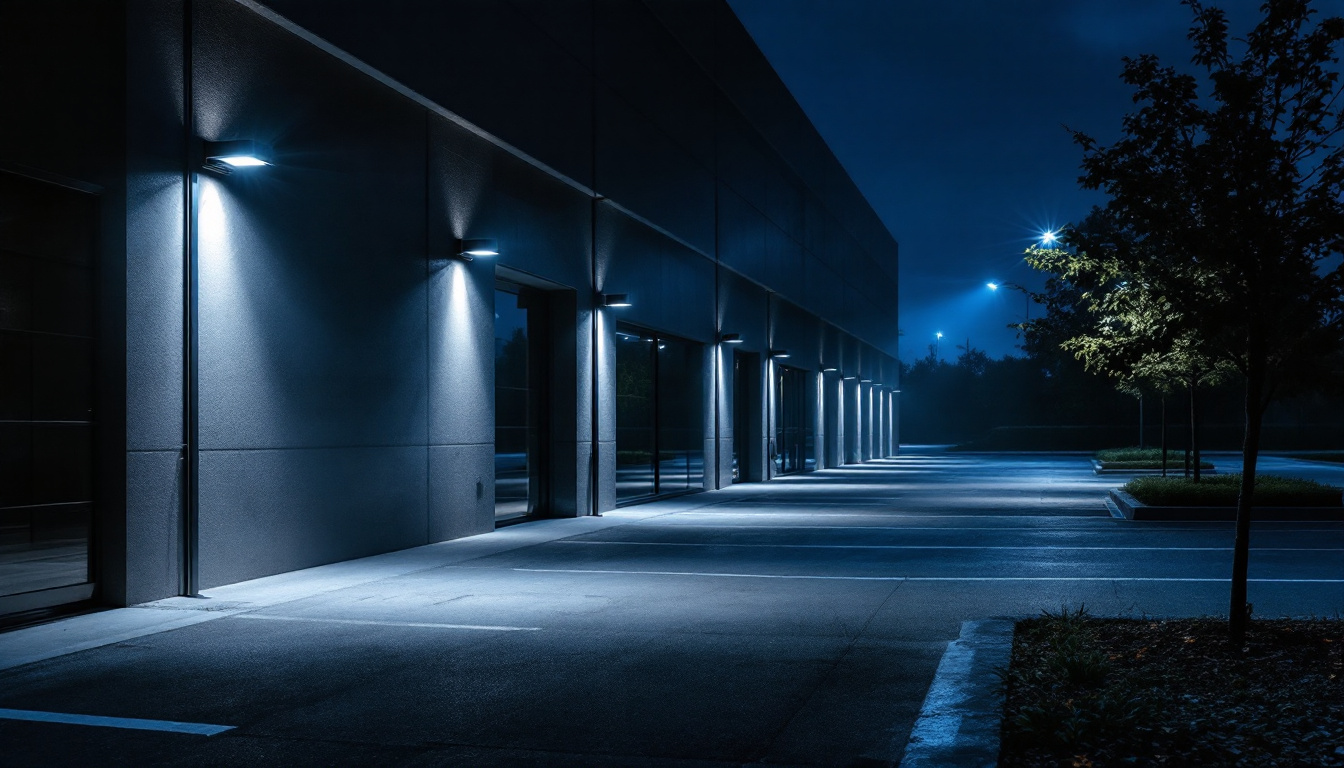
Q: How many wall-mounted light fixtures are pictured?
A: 11